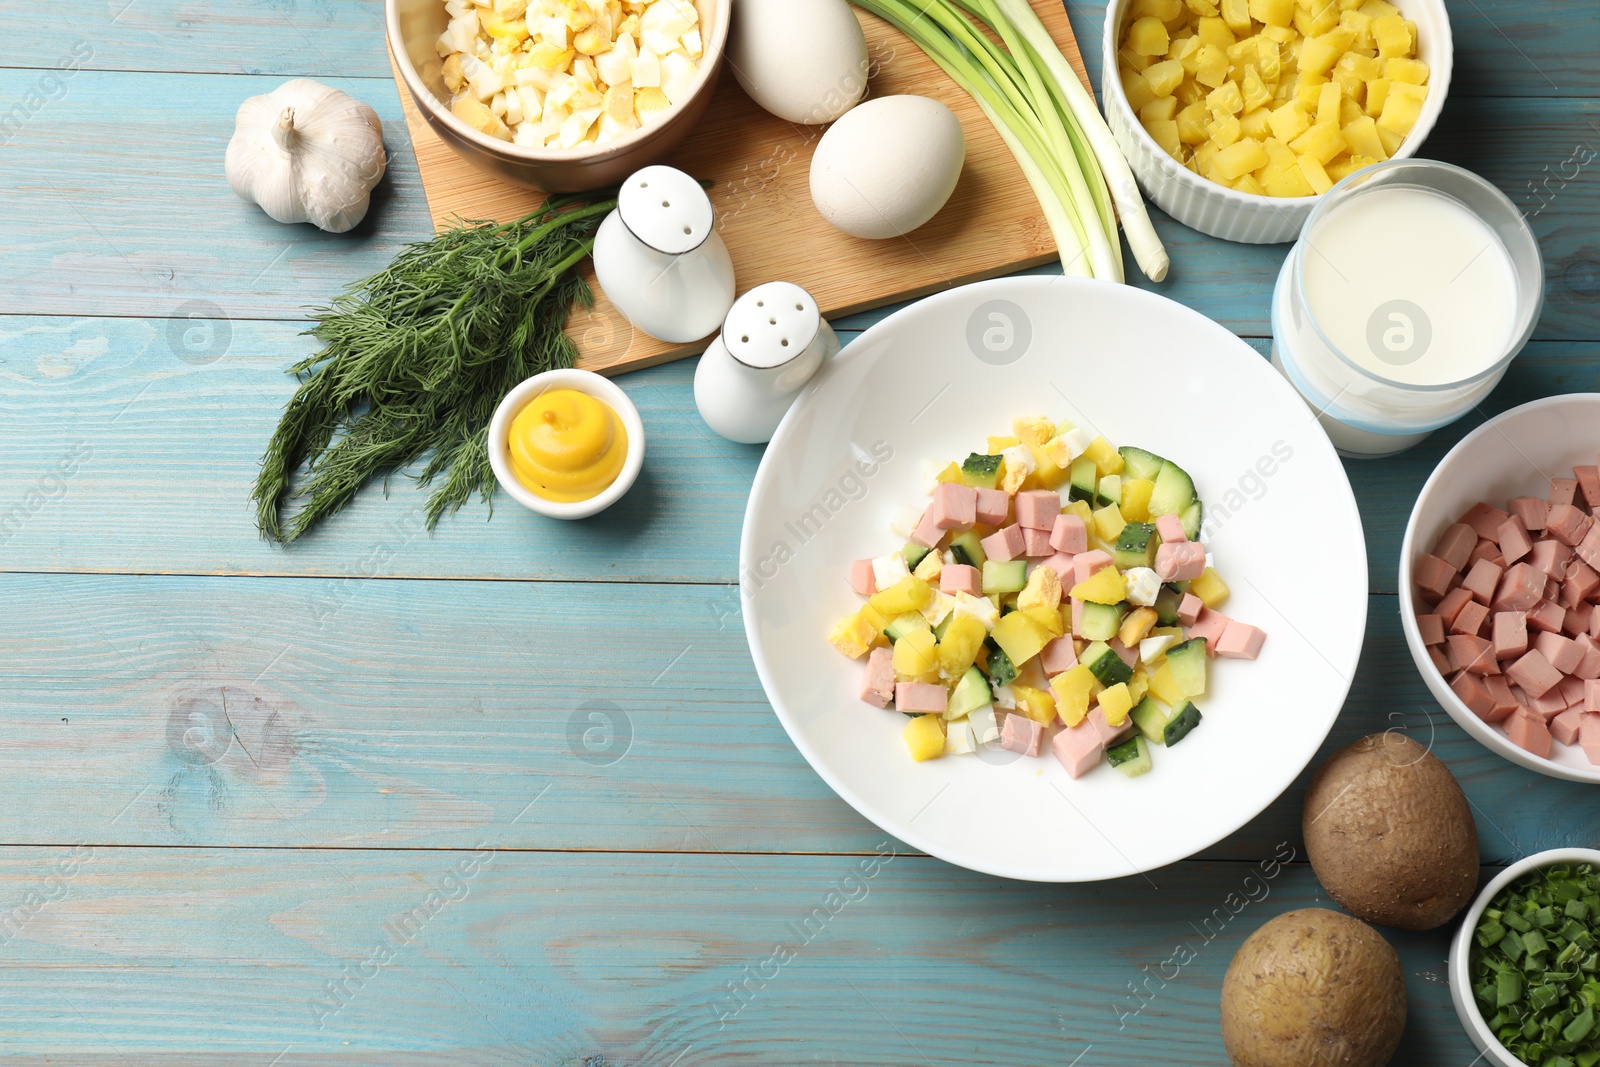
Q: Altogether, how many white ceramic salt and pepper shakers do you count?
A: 2